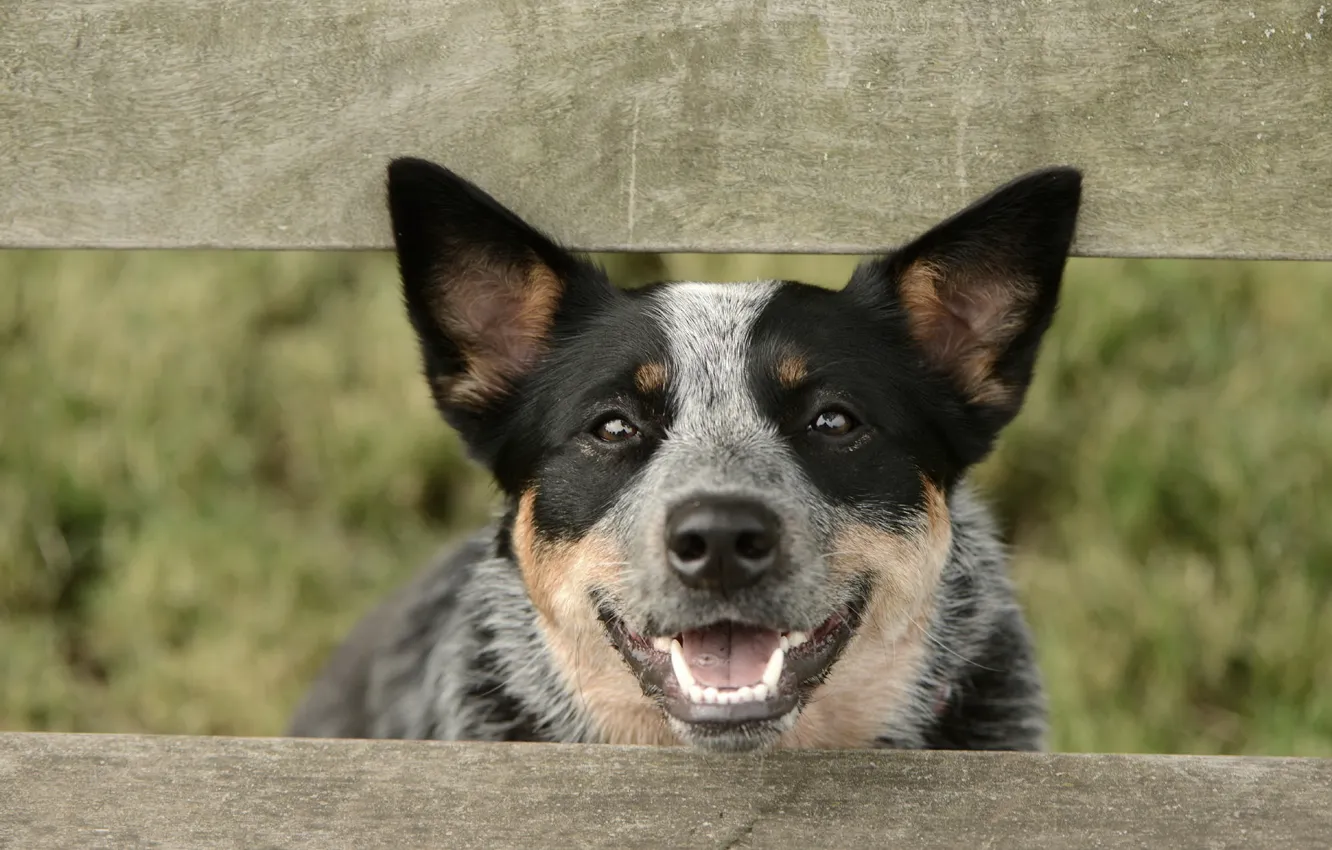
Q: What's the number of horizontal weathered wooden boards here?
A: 2